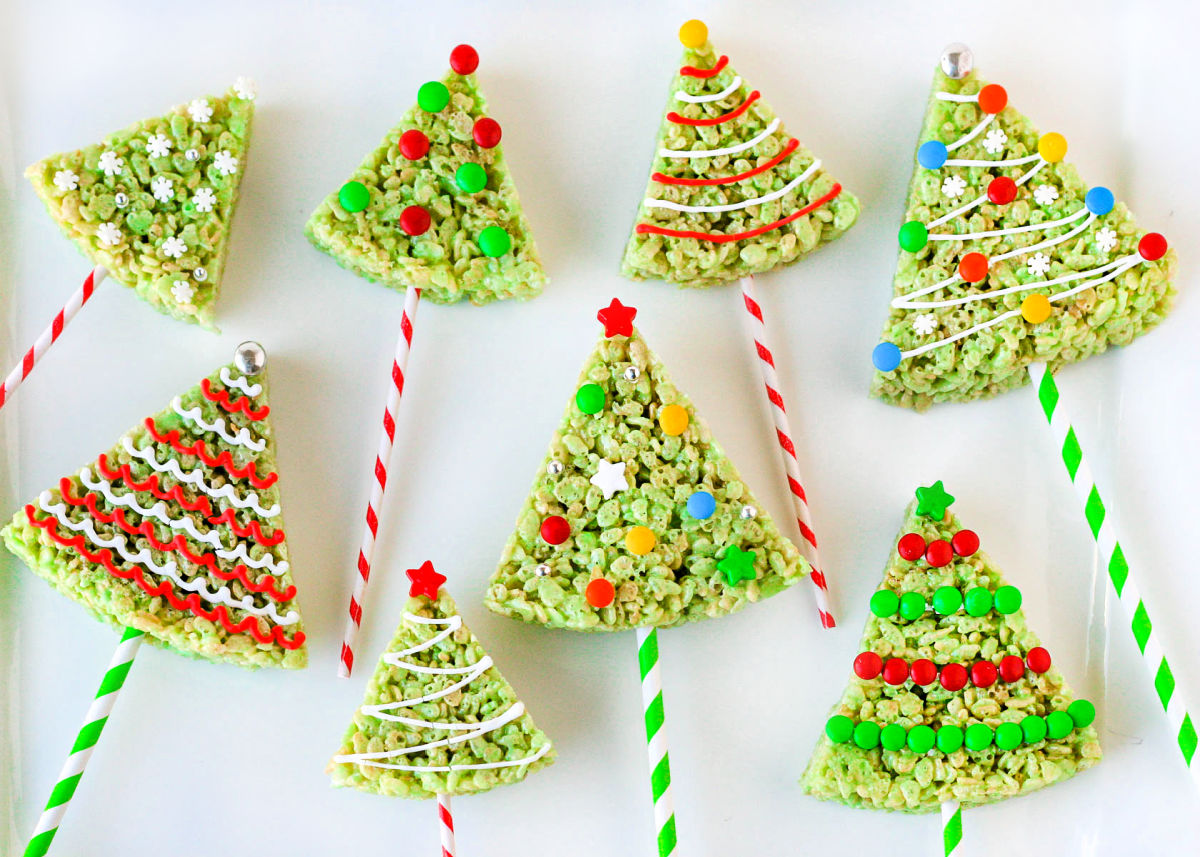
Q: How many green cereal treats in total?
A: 8